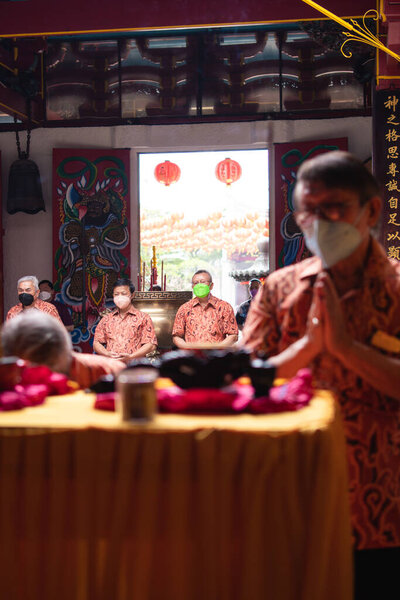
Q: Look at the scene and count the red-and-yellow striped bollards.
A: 0